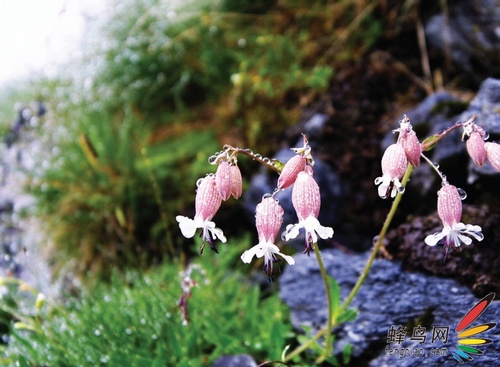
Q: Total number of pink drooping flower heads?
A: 11